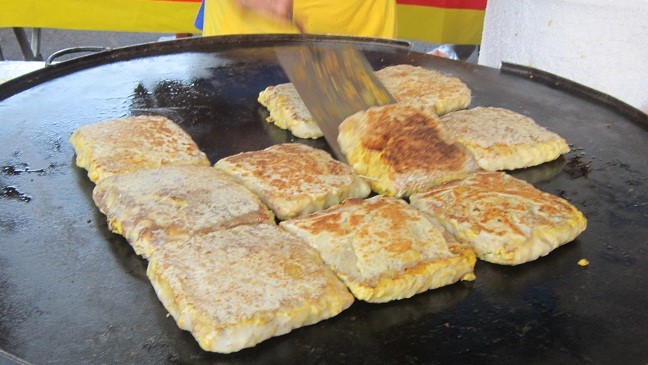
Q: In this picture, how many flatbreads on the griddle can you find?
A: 10